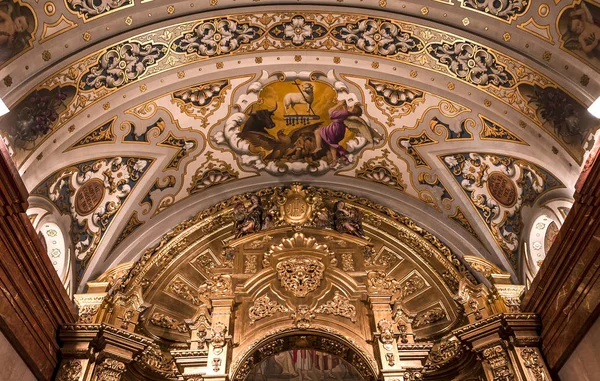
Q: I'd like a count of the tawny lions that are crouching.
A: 1